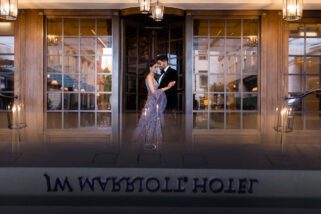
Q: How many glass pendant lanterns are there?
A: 4